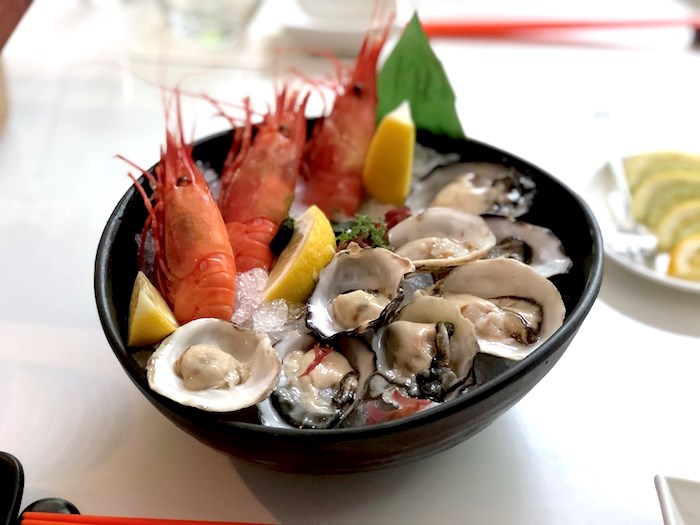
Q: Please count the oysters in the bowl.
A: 8